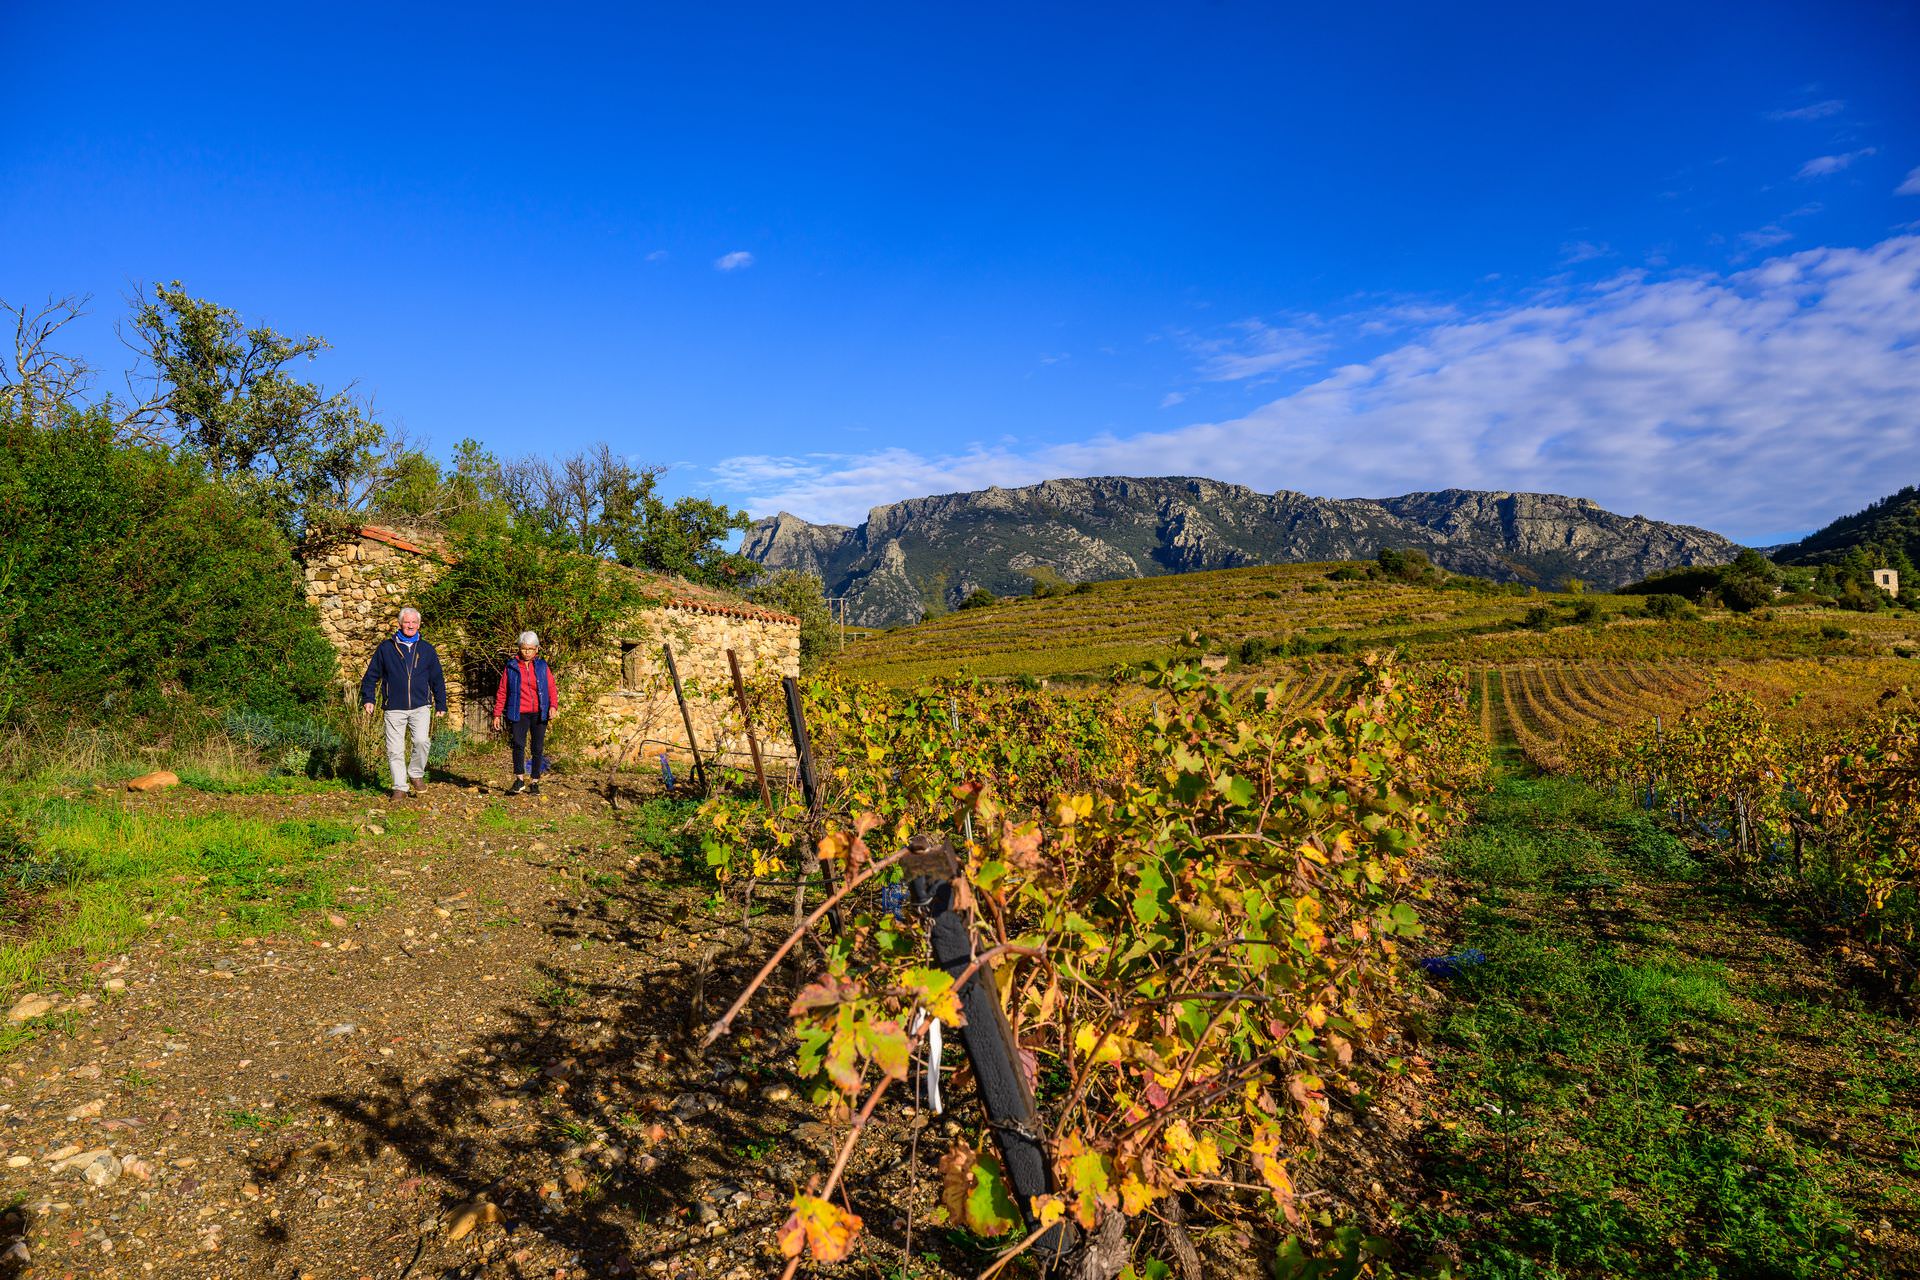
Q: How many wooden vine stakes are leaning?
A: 4